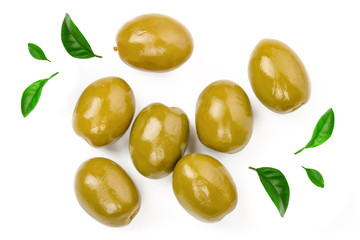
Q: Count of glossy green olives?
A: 7